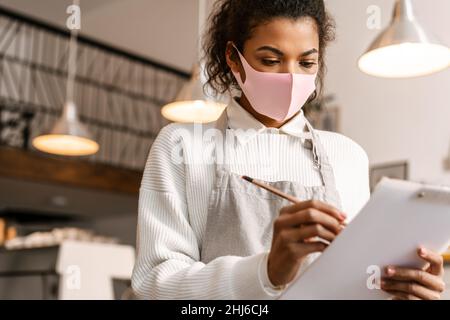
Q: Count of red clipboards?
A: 0